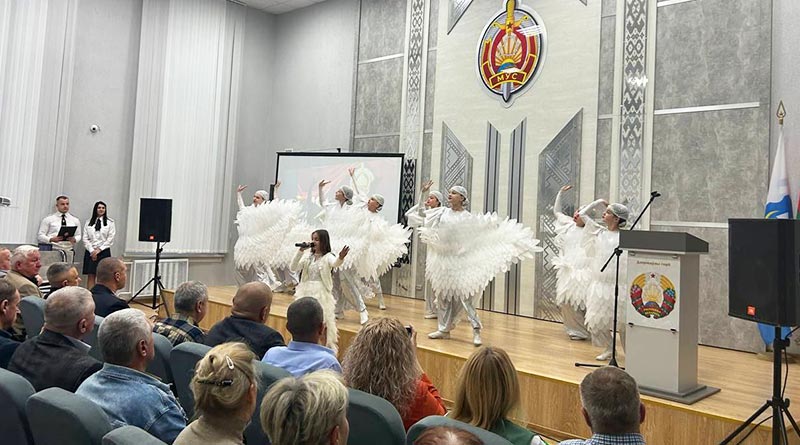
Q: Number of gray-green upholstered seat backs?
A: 10